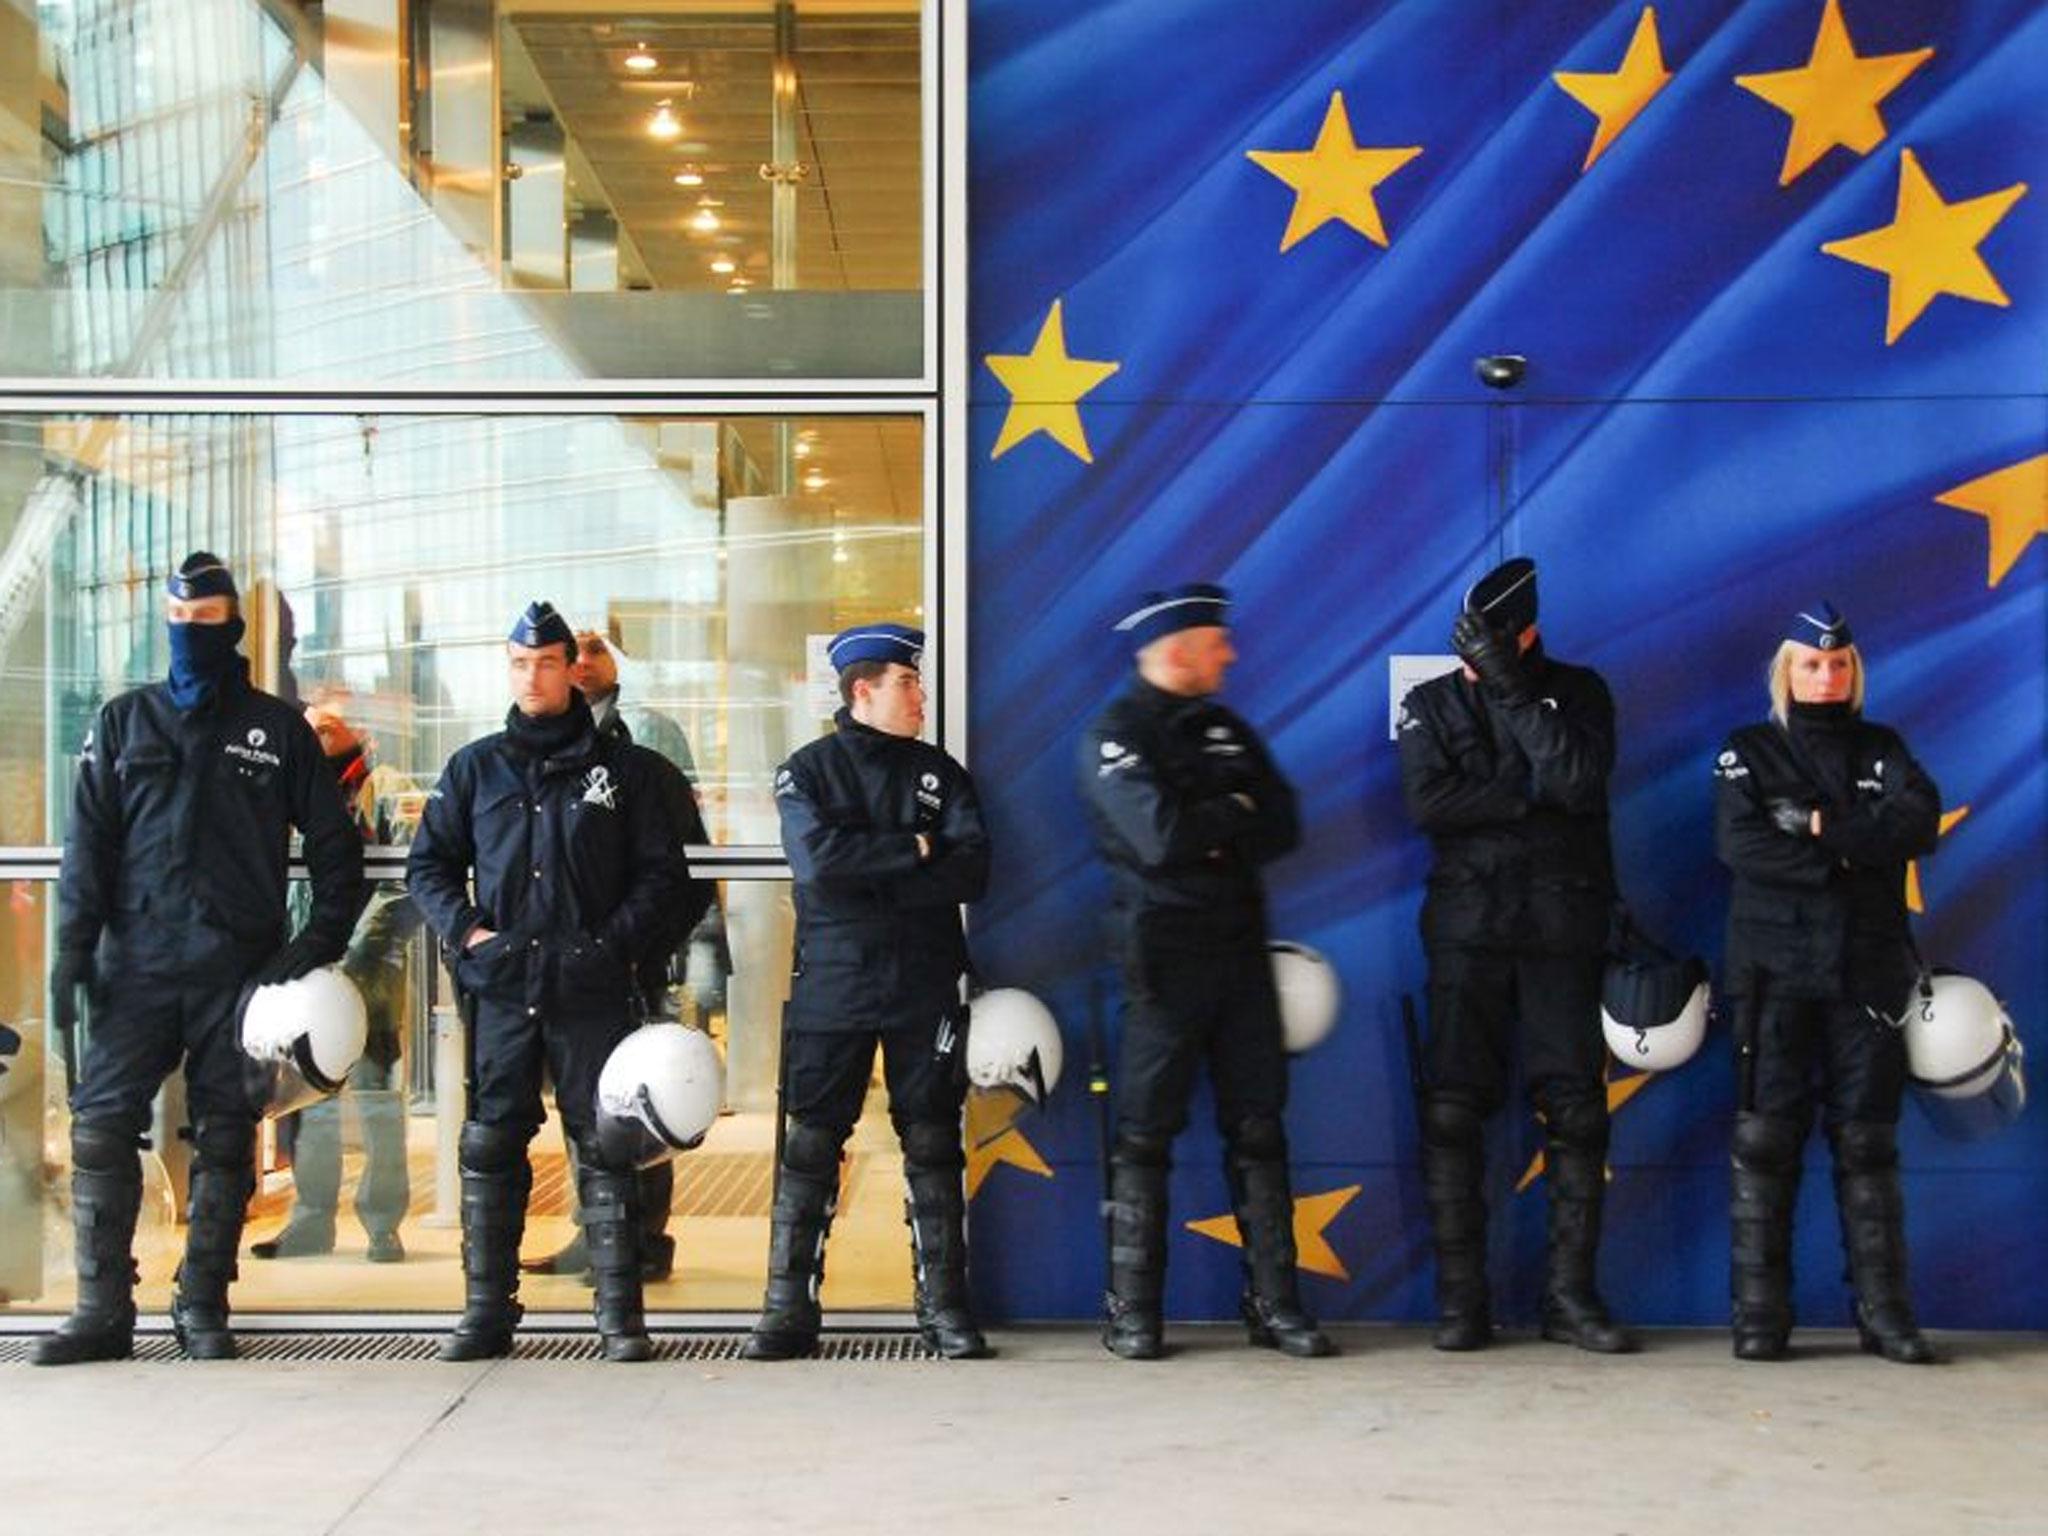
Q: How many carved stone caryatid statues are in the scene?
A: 0